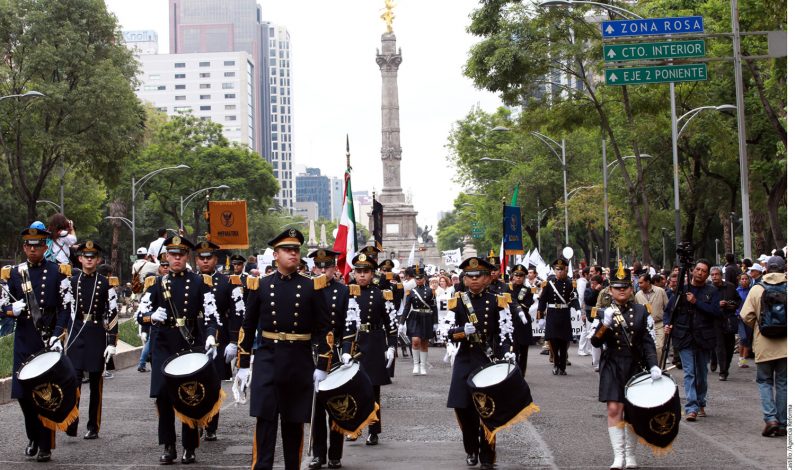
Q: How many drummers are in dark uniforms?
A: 5